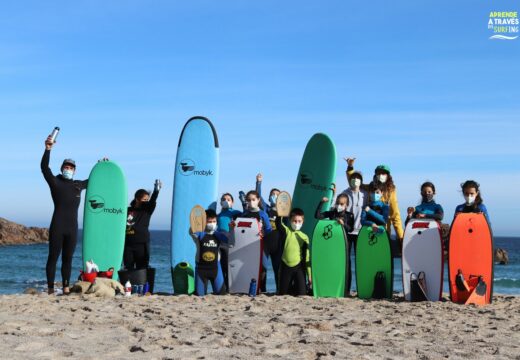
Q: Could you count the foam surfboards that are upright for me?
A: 3